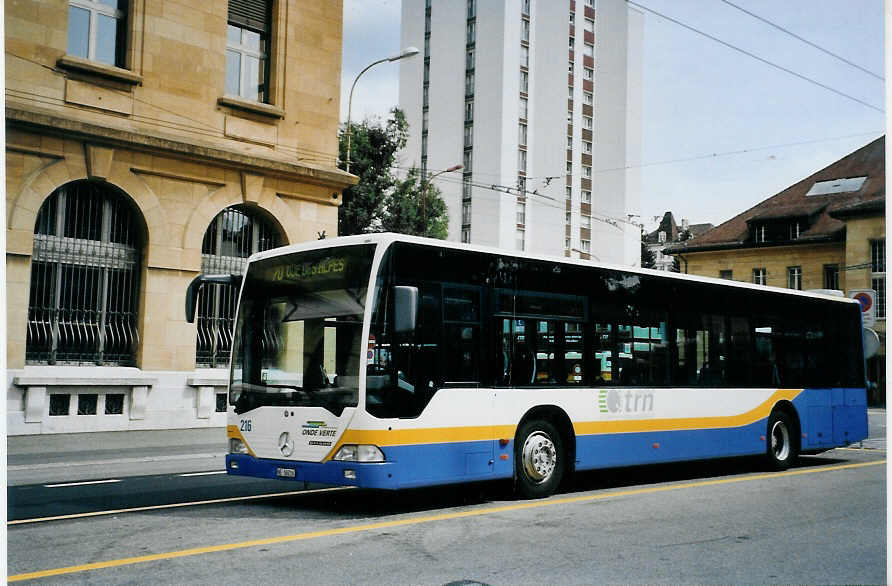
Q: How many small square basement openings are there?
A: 4